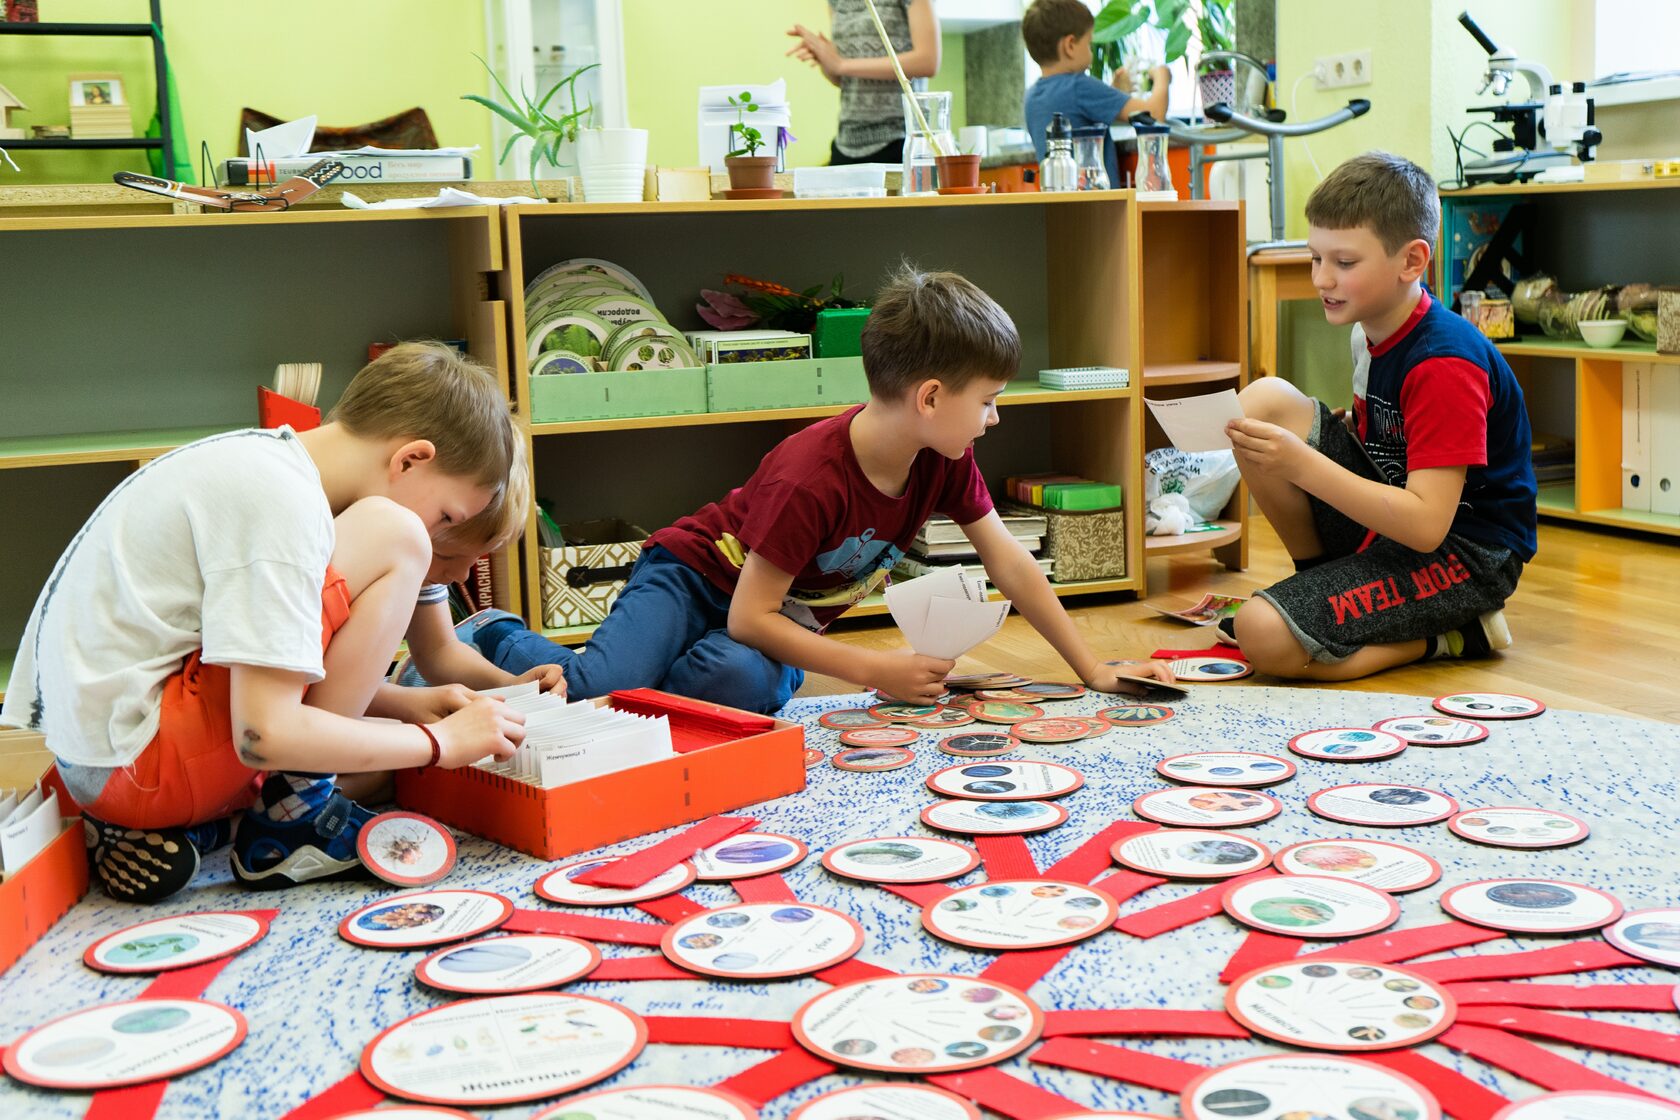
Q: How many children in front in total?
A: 4